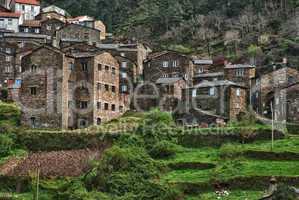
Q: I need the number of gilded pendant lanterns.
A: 0